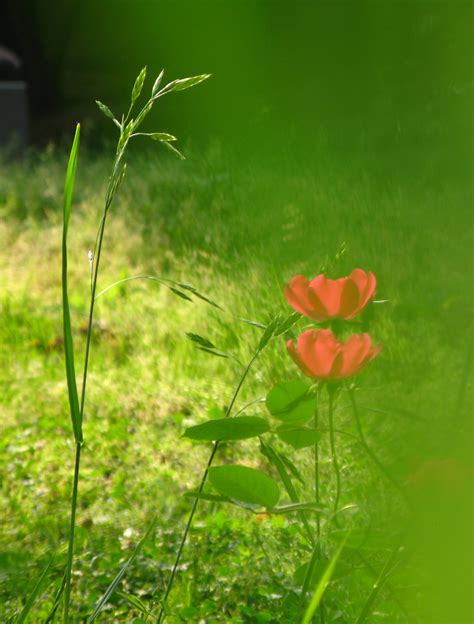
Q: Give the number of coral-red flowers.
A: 2